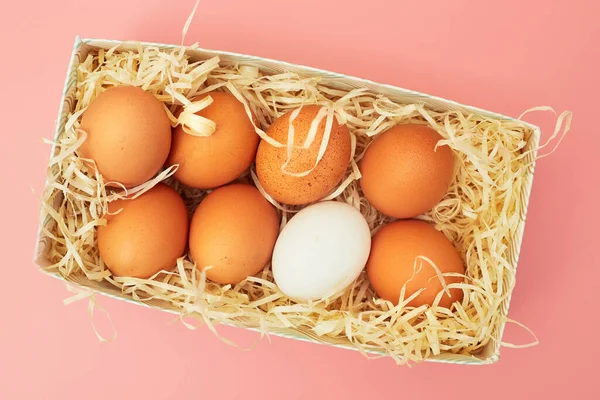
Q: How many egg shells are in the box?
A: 8